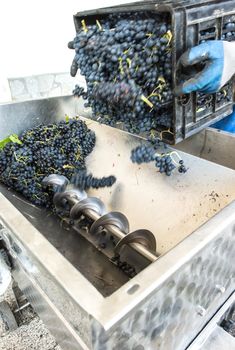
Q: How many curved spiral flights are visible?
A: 5